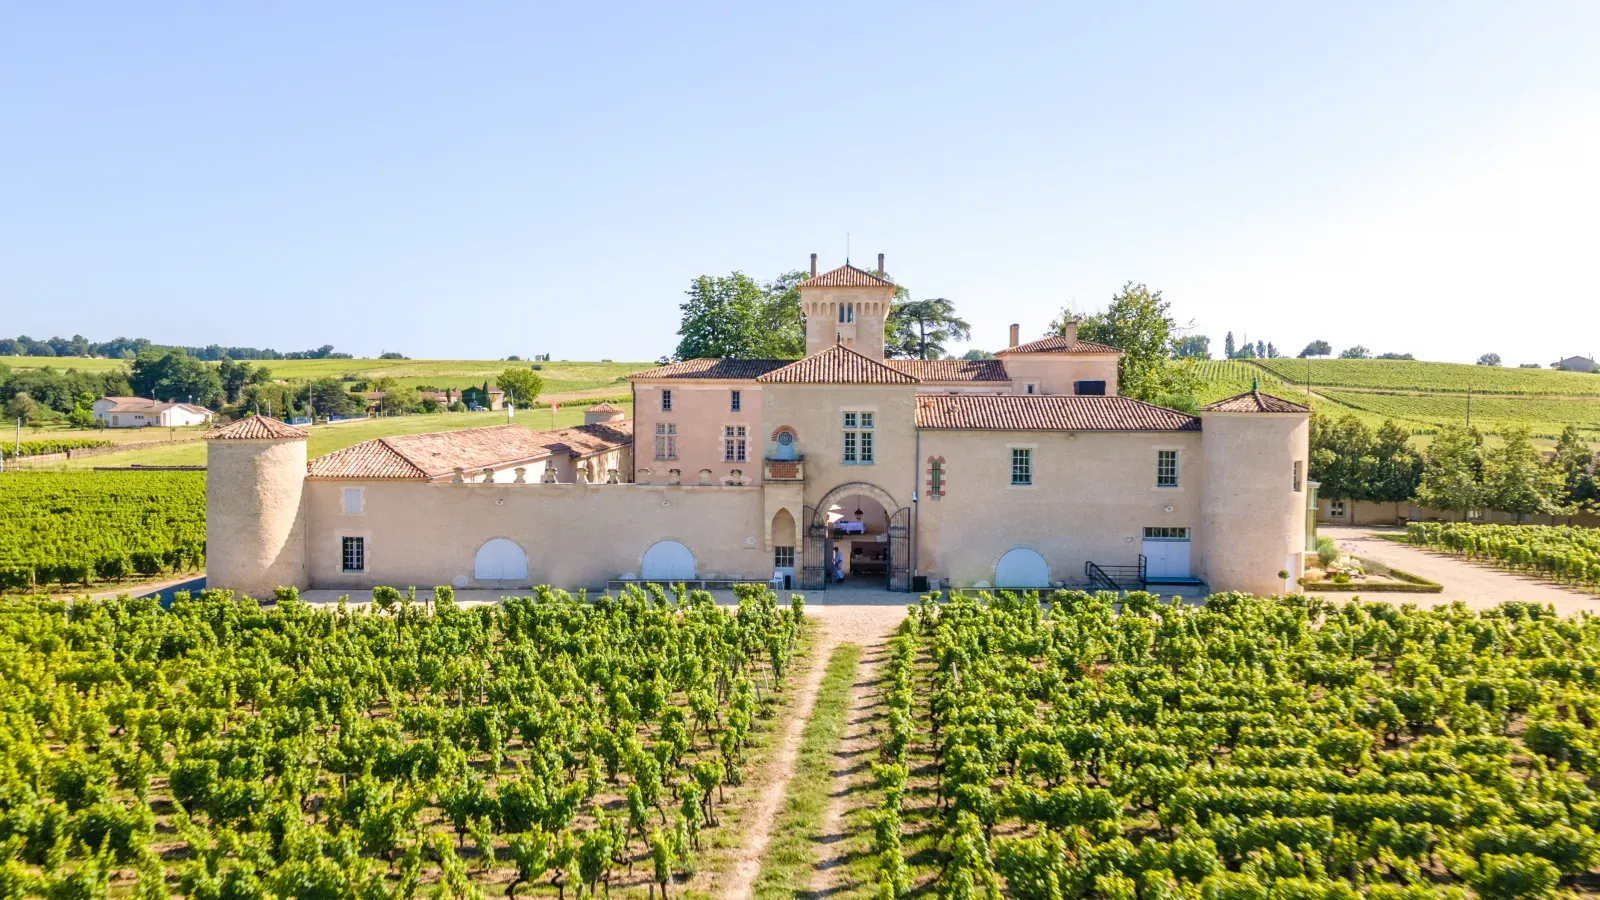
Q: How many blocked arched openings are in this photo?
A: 3